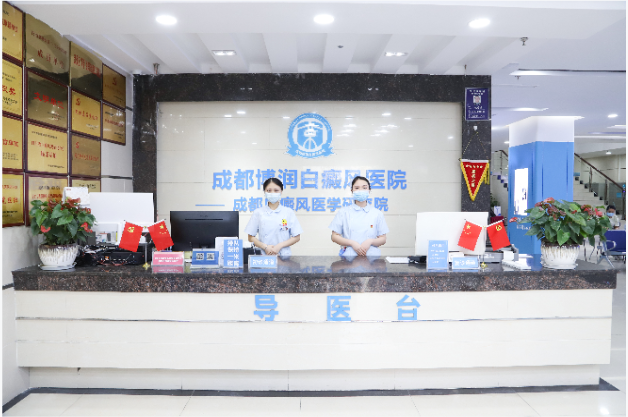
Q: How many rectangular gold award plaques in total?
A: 14